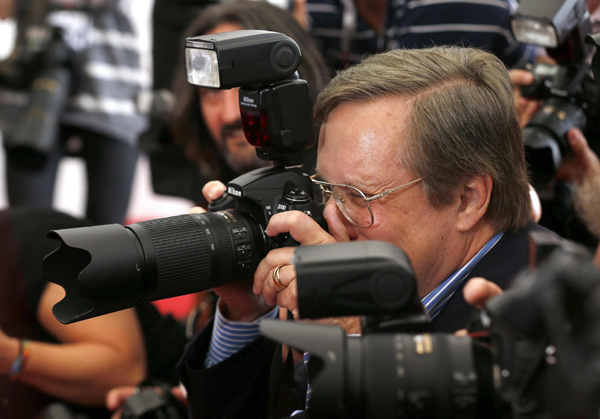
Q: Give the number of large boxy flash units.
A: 3